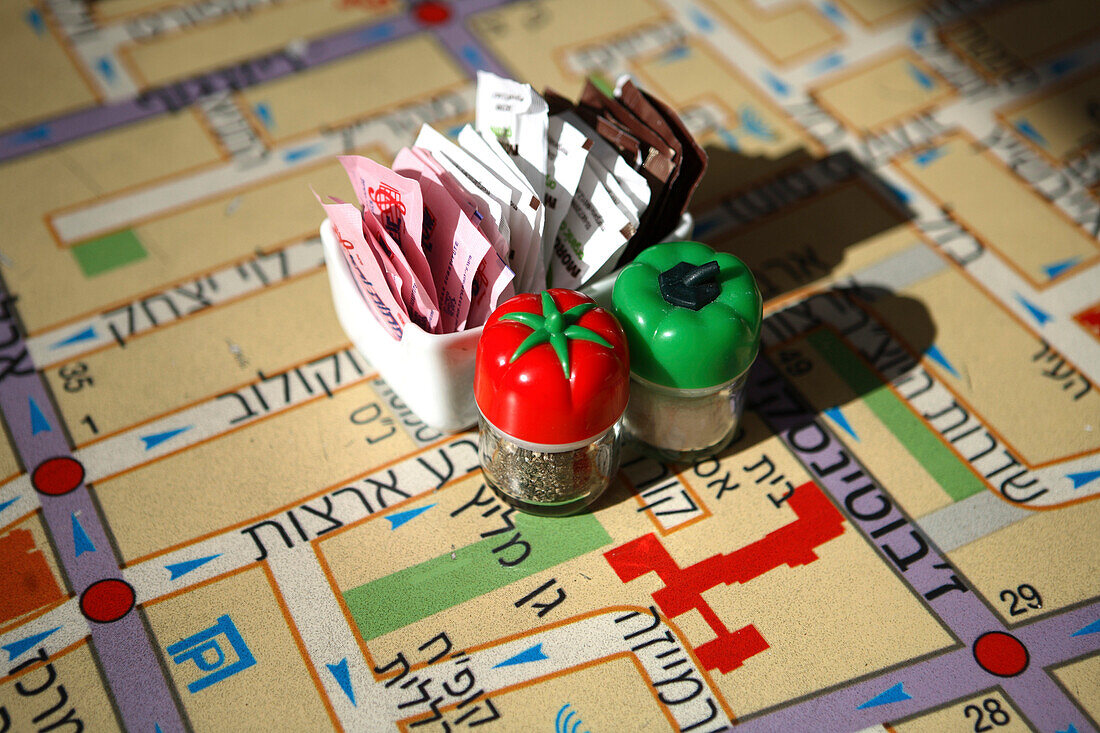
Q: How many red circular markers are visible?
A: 4